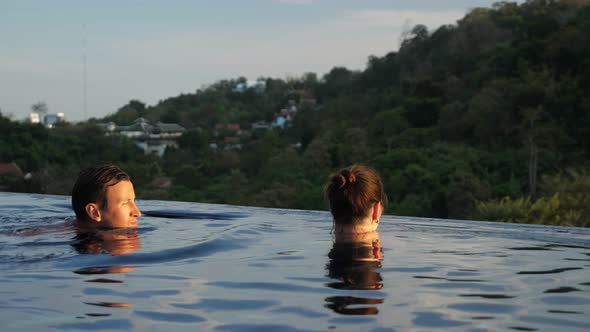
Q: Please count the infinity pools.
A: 1